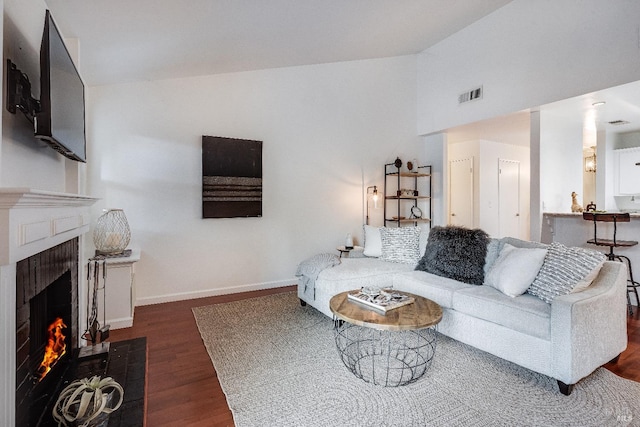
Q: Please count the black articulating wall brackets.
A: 1